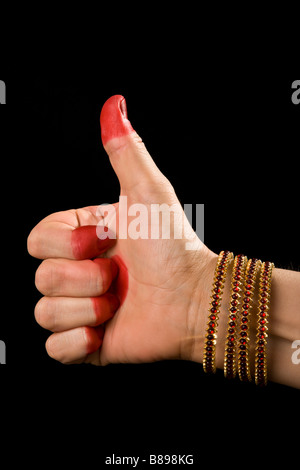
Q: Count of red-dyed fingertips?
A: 5